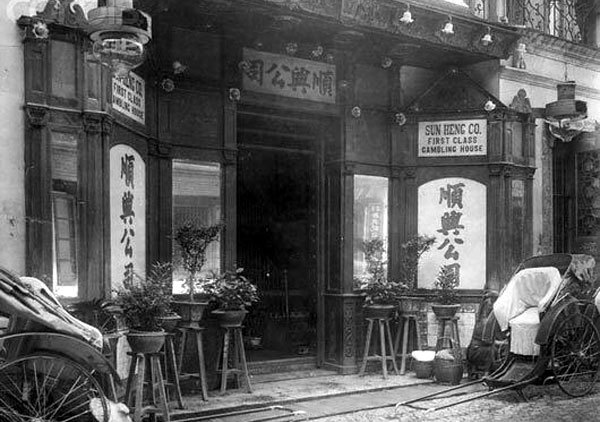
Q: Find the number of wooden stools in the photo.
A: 7